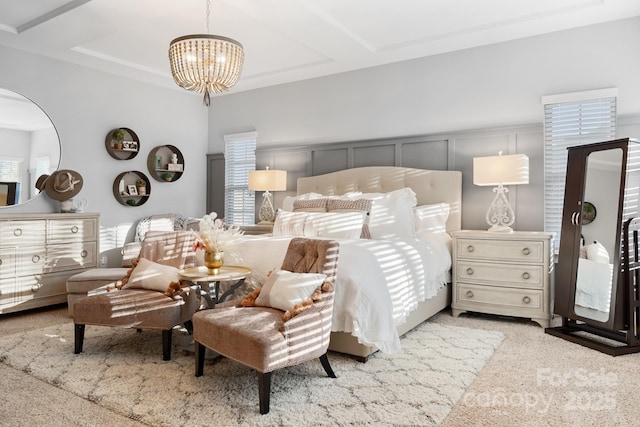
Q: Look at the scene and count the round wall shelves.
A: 3